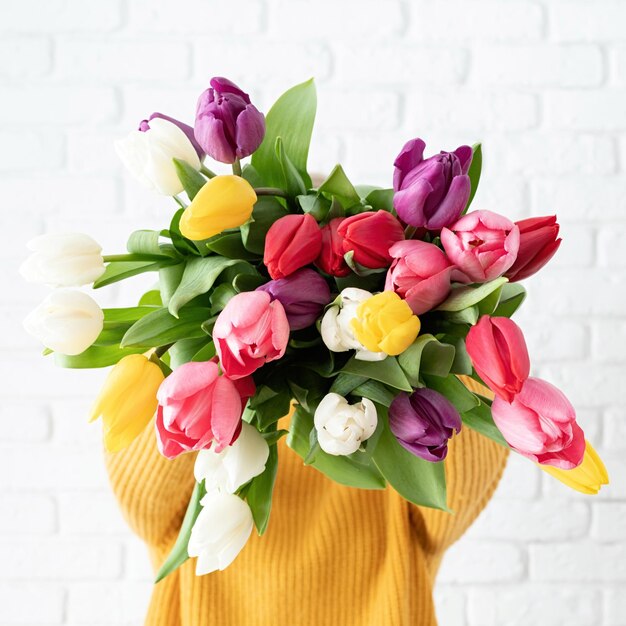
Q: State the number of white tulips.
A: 7